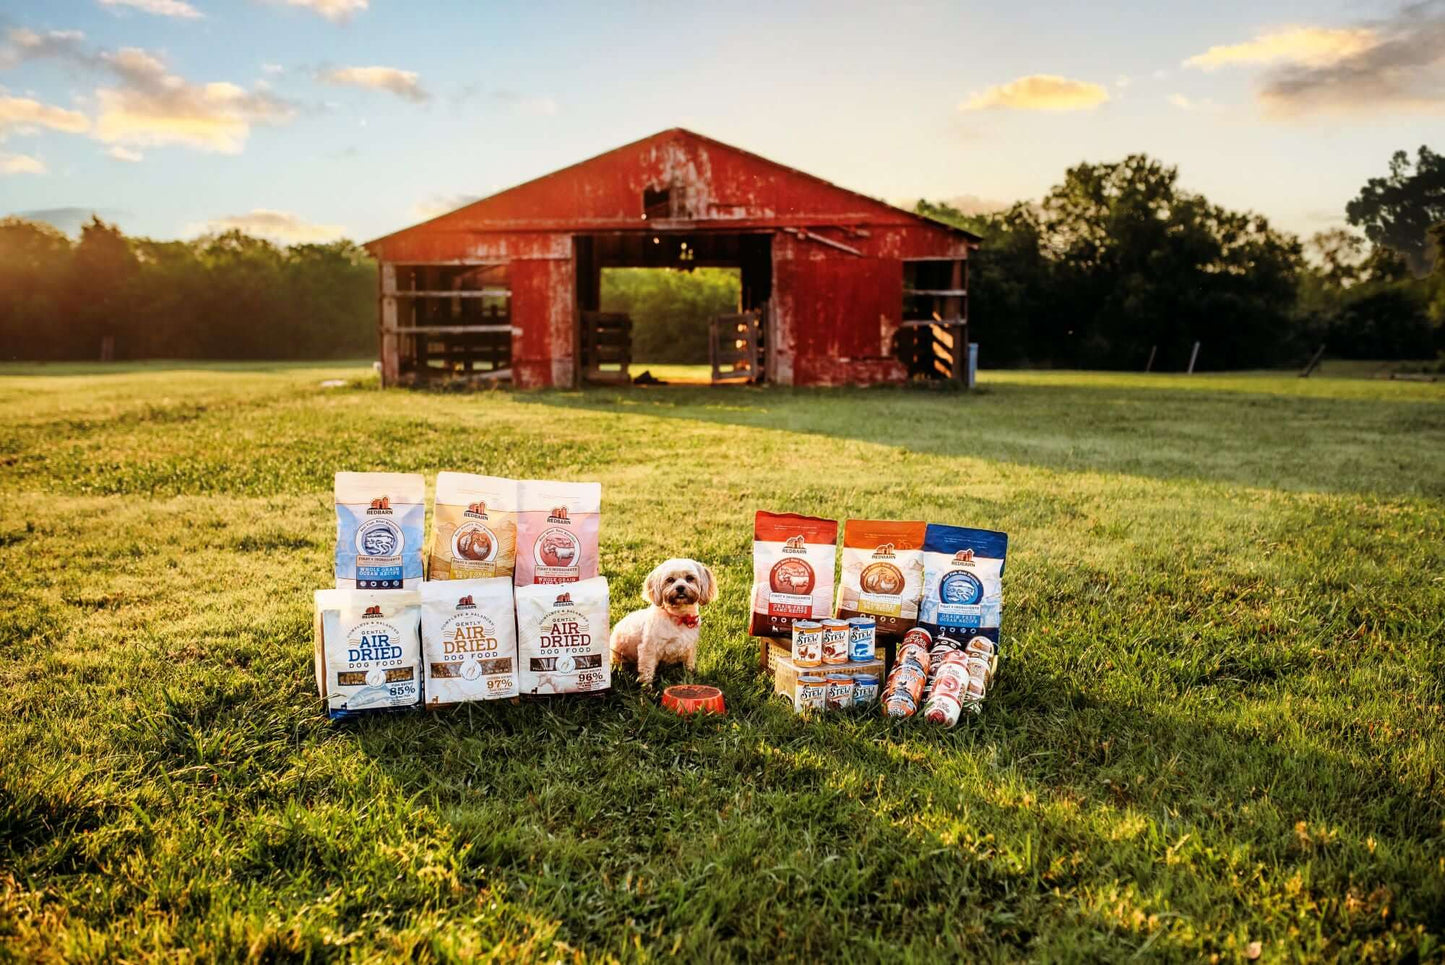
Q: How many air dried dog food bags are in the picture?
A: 3